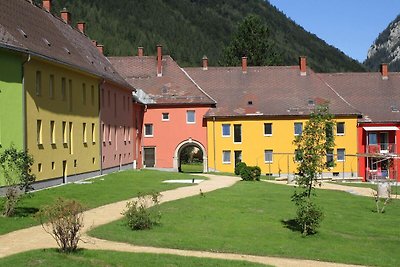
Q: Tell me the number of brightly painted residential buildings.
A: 6